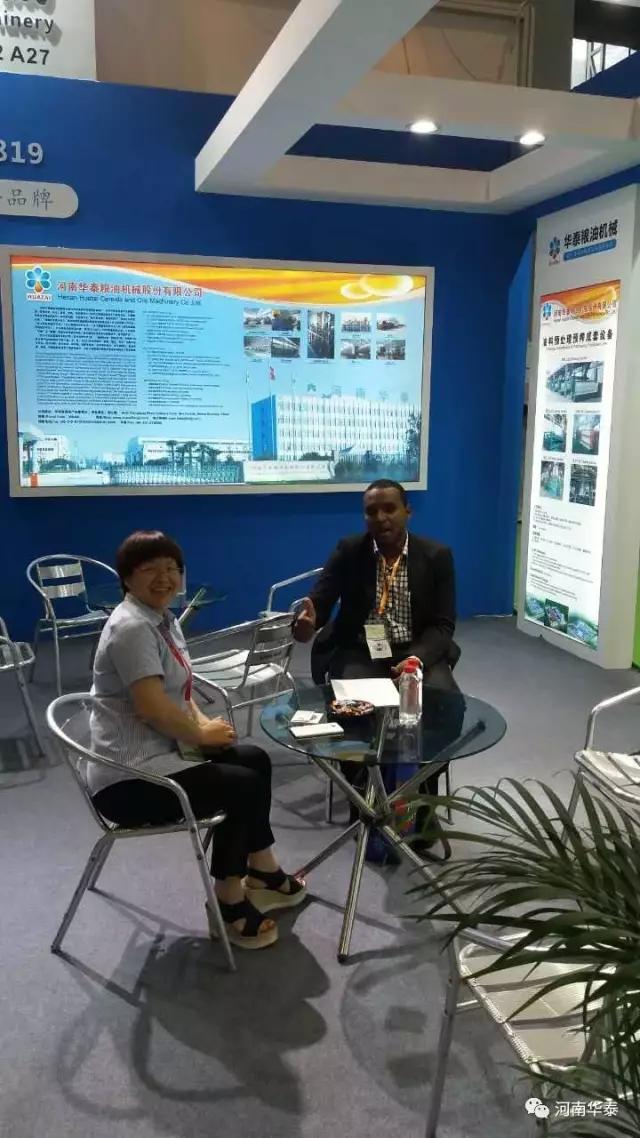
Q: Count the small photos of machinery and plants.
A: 14